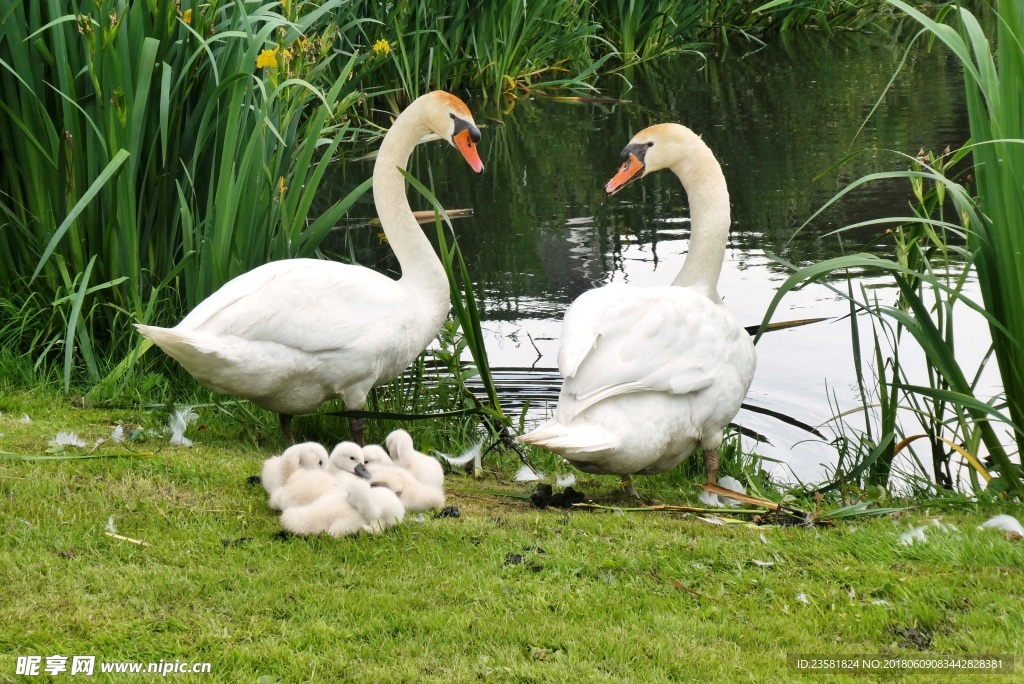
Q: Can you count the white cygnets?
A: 5